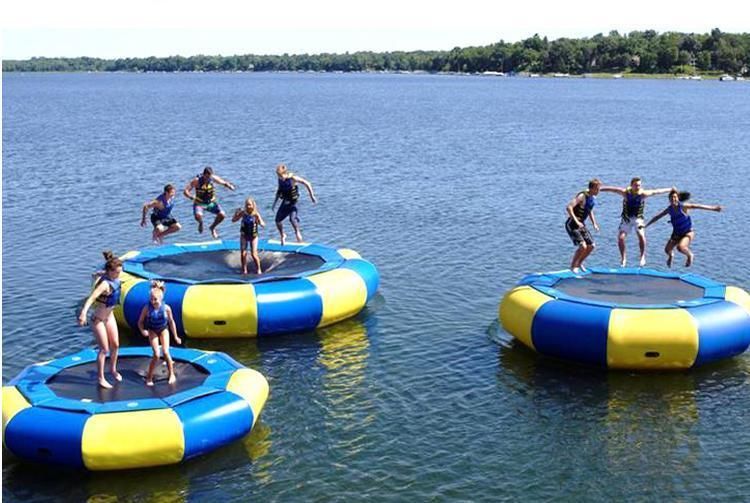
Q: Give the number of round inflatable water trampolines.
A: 3